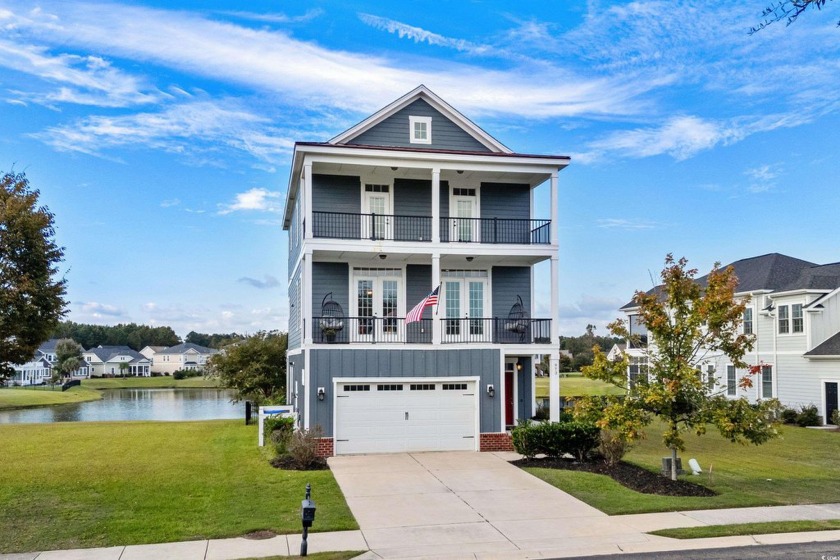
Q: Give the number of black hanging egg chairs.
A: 2